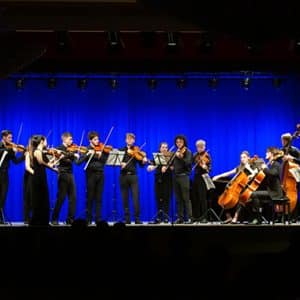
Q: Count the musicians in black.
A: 12